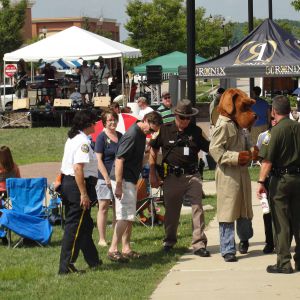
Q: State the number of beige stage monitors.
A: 3